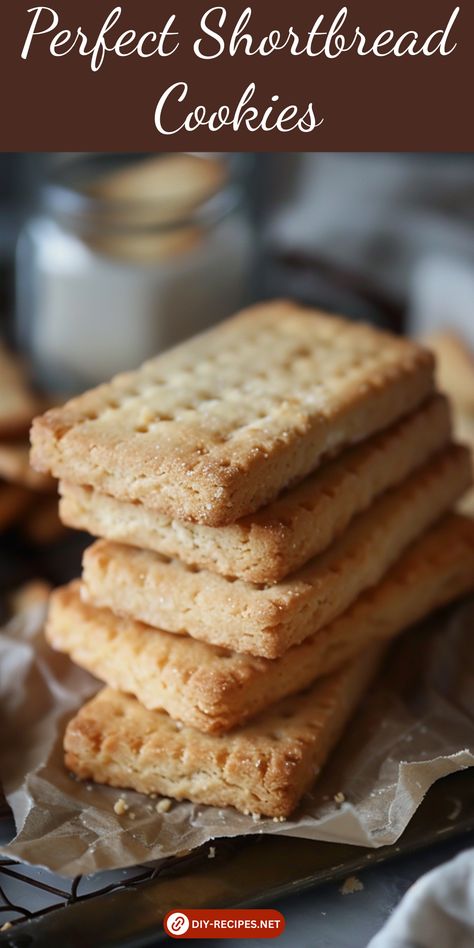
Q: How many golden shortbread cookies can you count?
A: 5